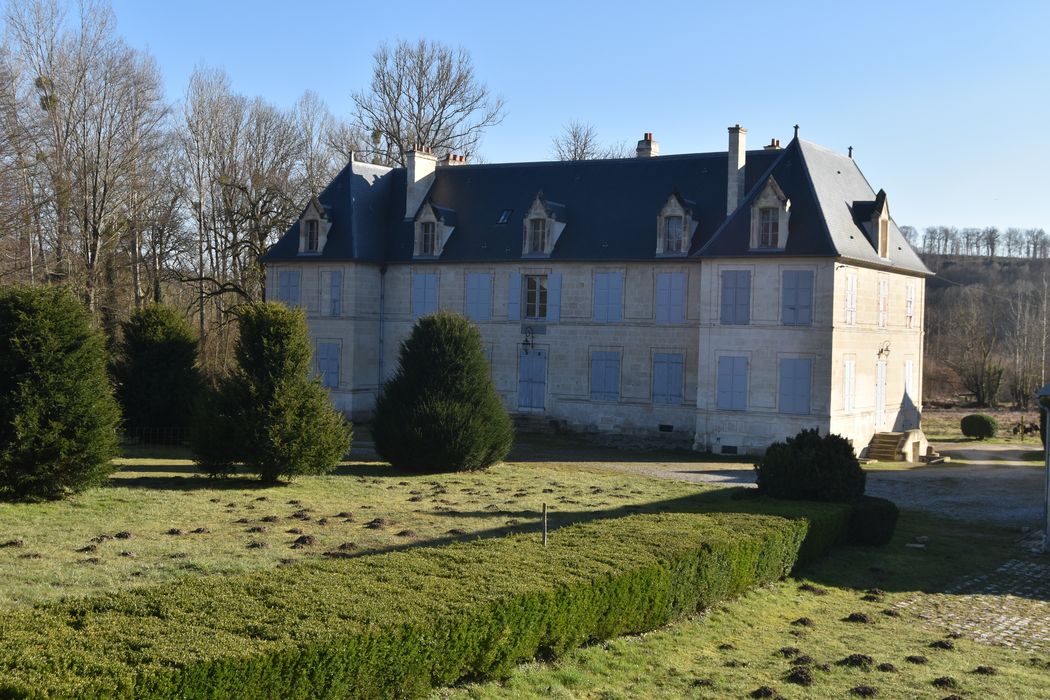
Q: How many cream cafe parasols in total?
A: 0